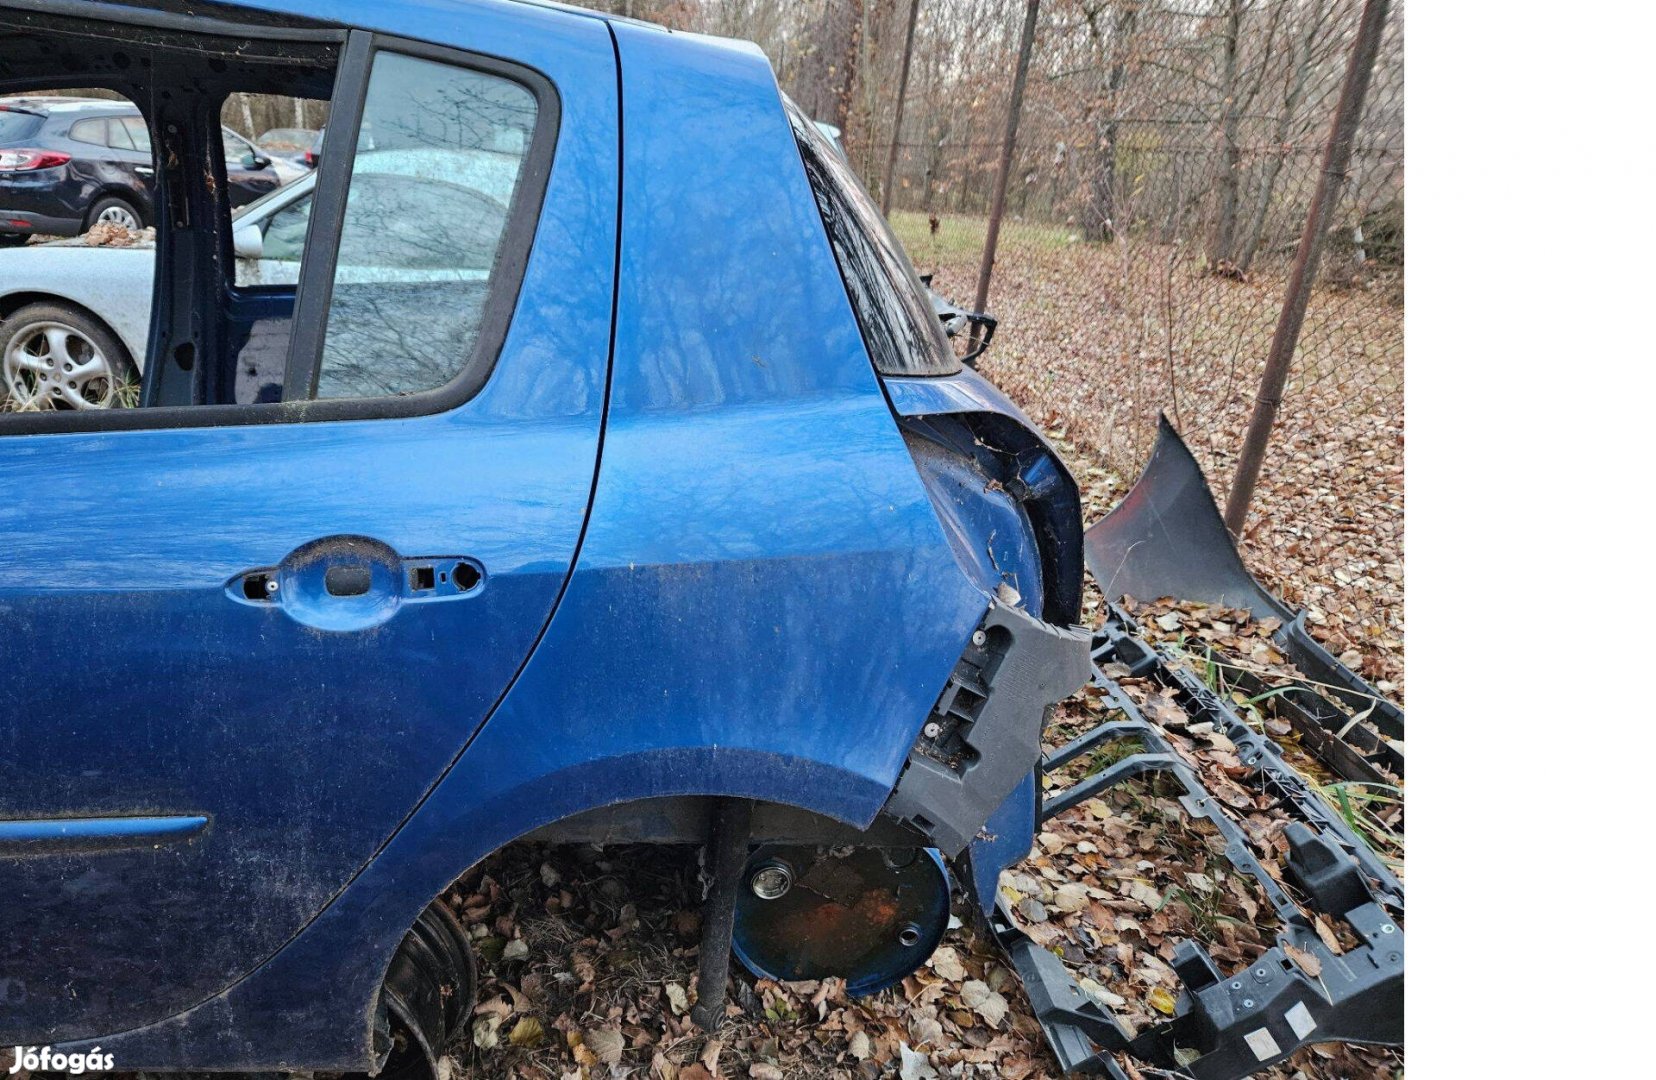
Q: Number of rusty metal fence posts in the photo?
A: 3